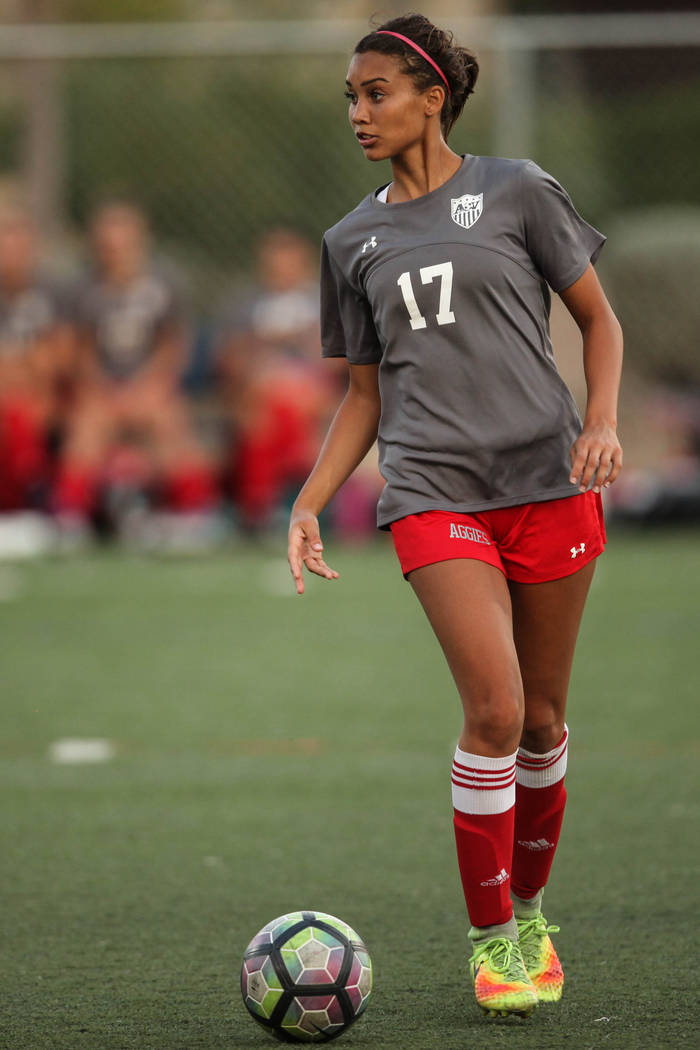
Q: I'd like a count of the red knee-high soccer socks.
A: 2